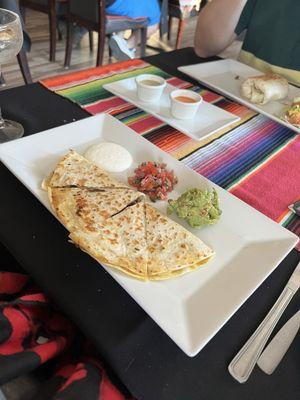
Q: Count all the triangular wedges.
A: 4